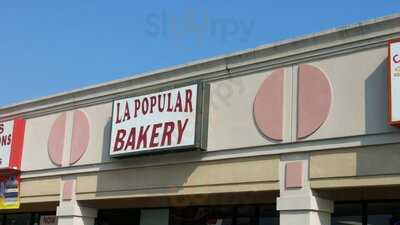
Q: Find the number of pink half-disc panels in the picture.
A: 4